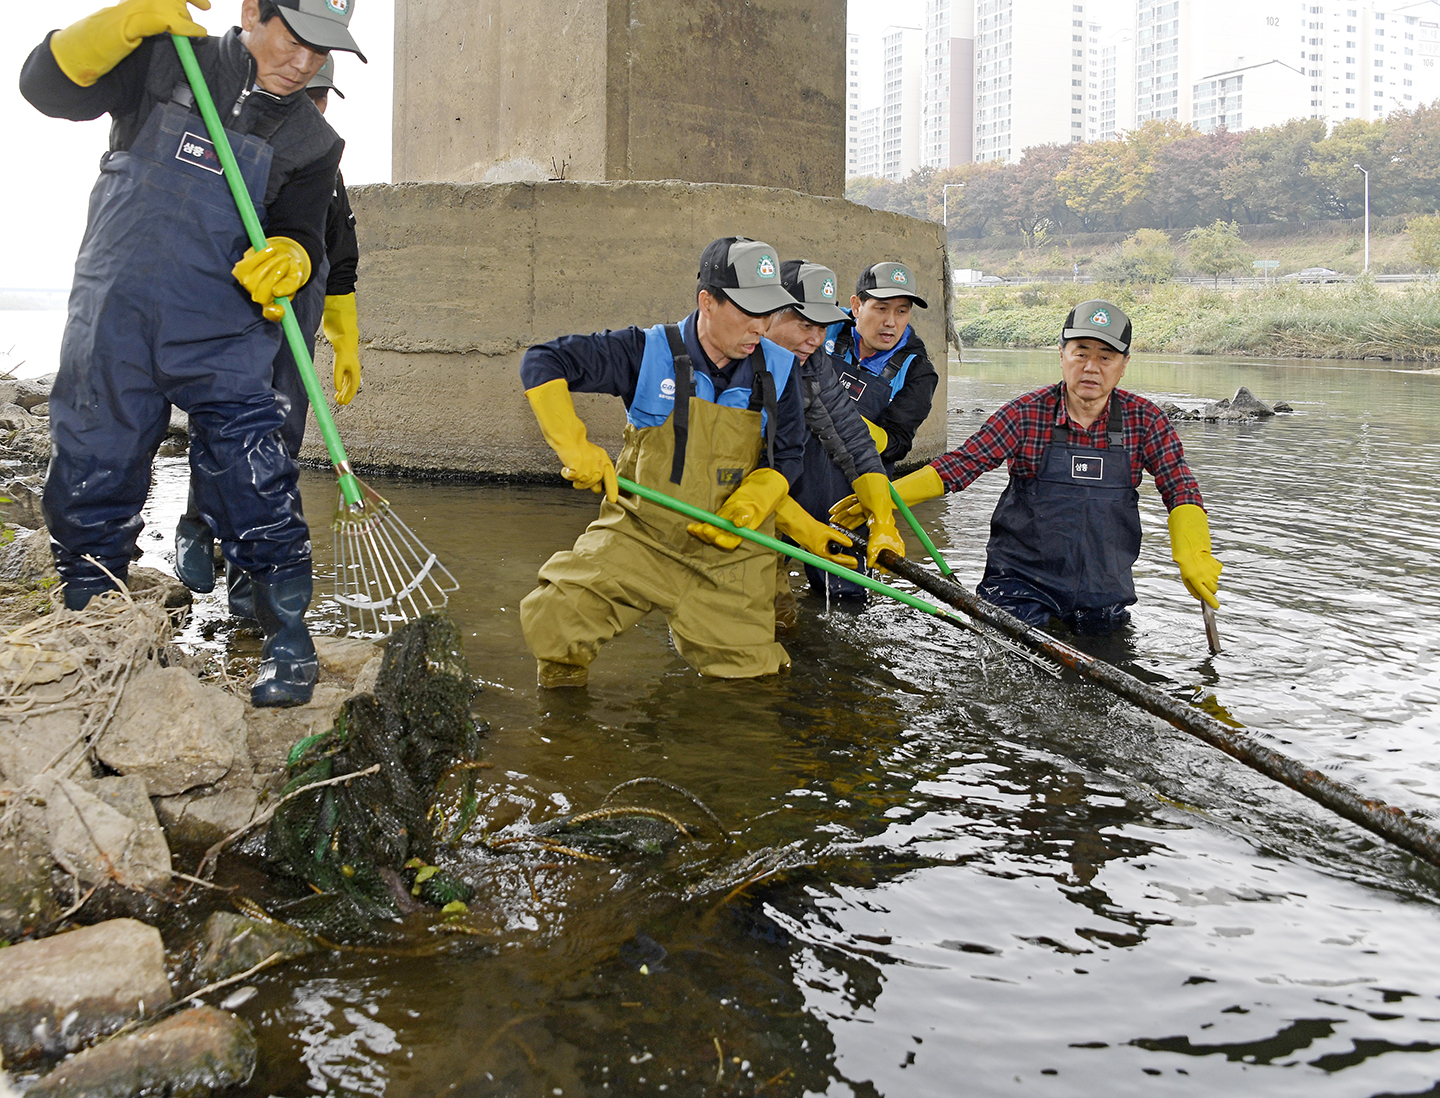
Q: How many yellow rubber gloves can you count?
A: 10